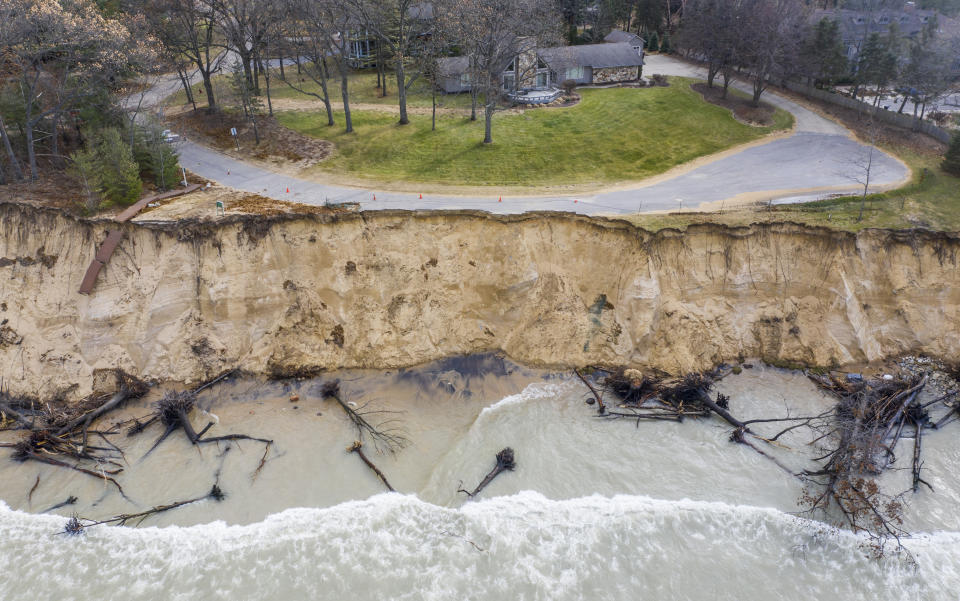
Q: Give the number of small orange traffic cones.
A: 6